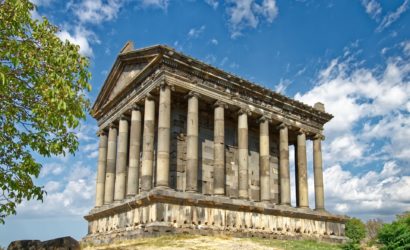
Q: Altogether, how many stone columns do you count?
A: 13